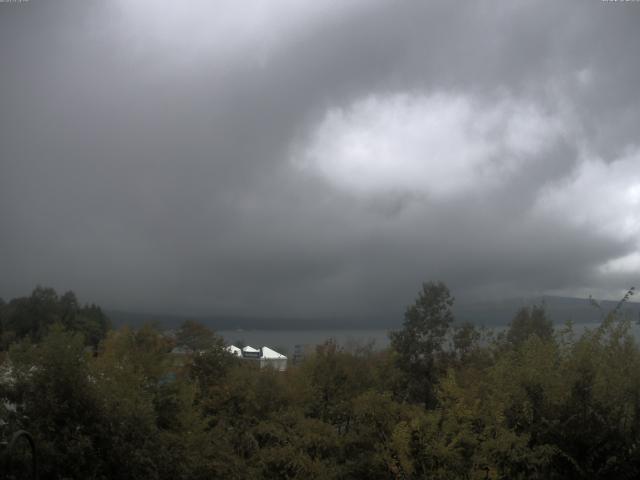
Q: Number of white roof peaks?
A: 3